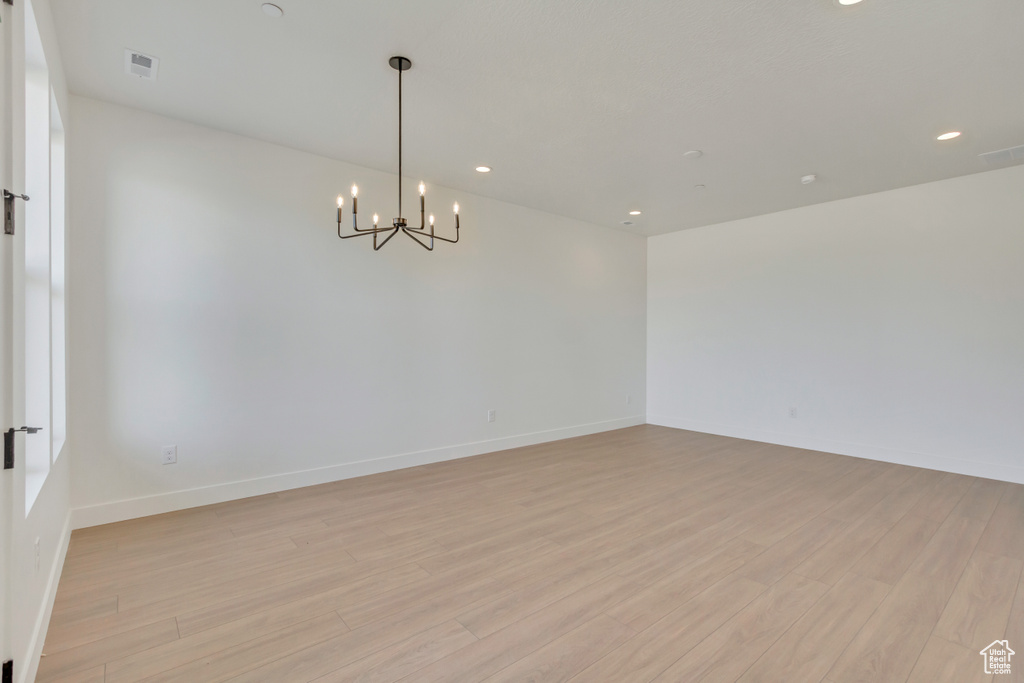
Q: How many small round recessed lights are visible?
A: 4